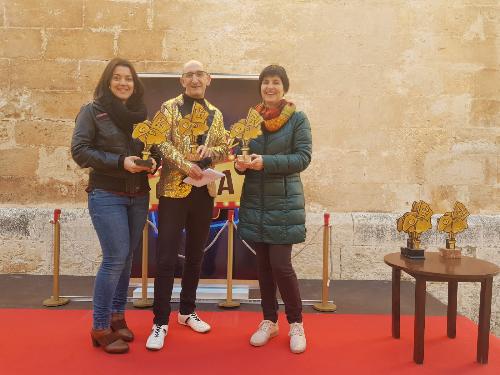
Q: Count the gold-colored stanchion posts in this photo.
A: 4